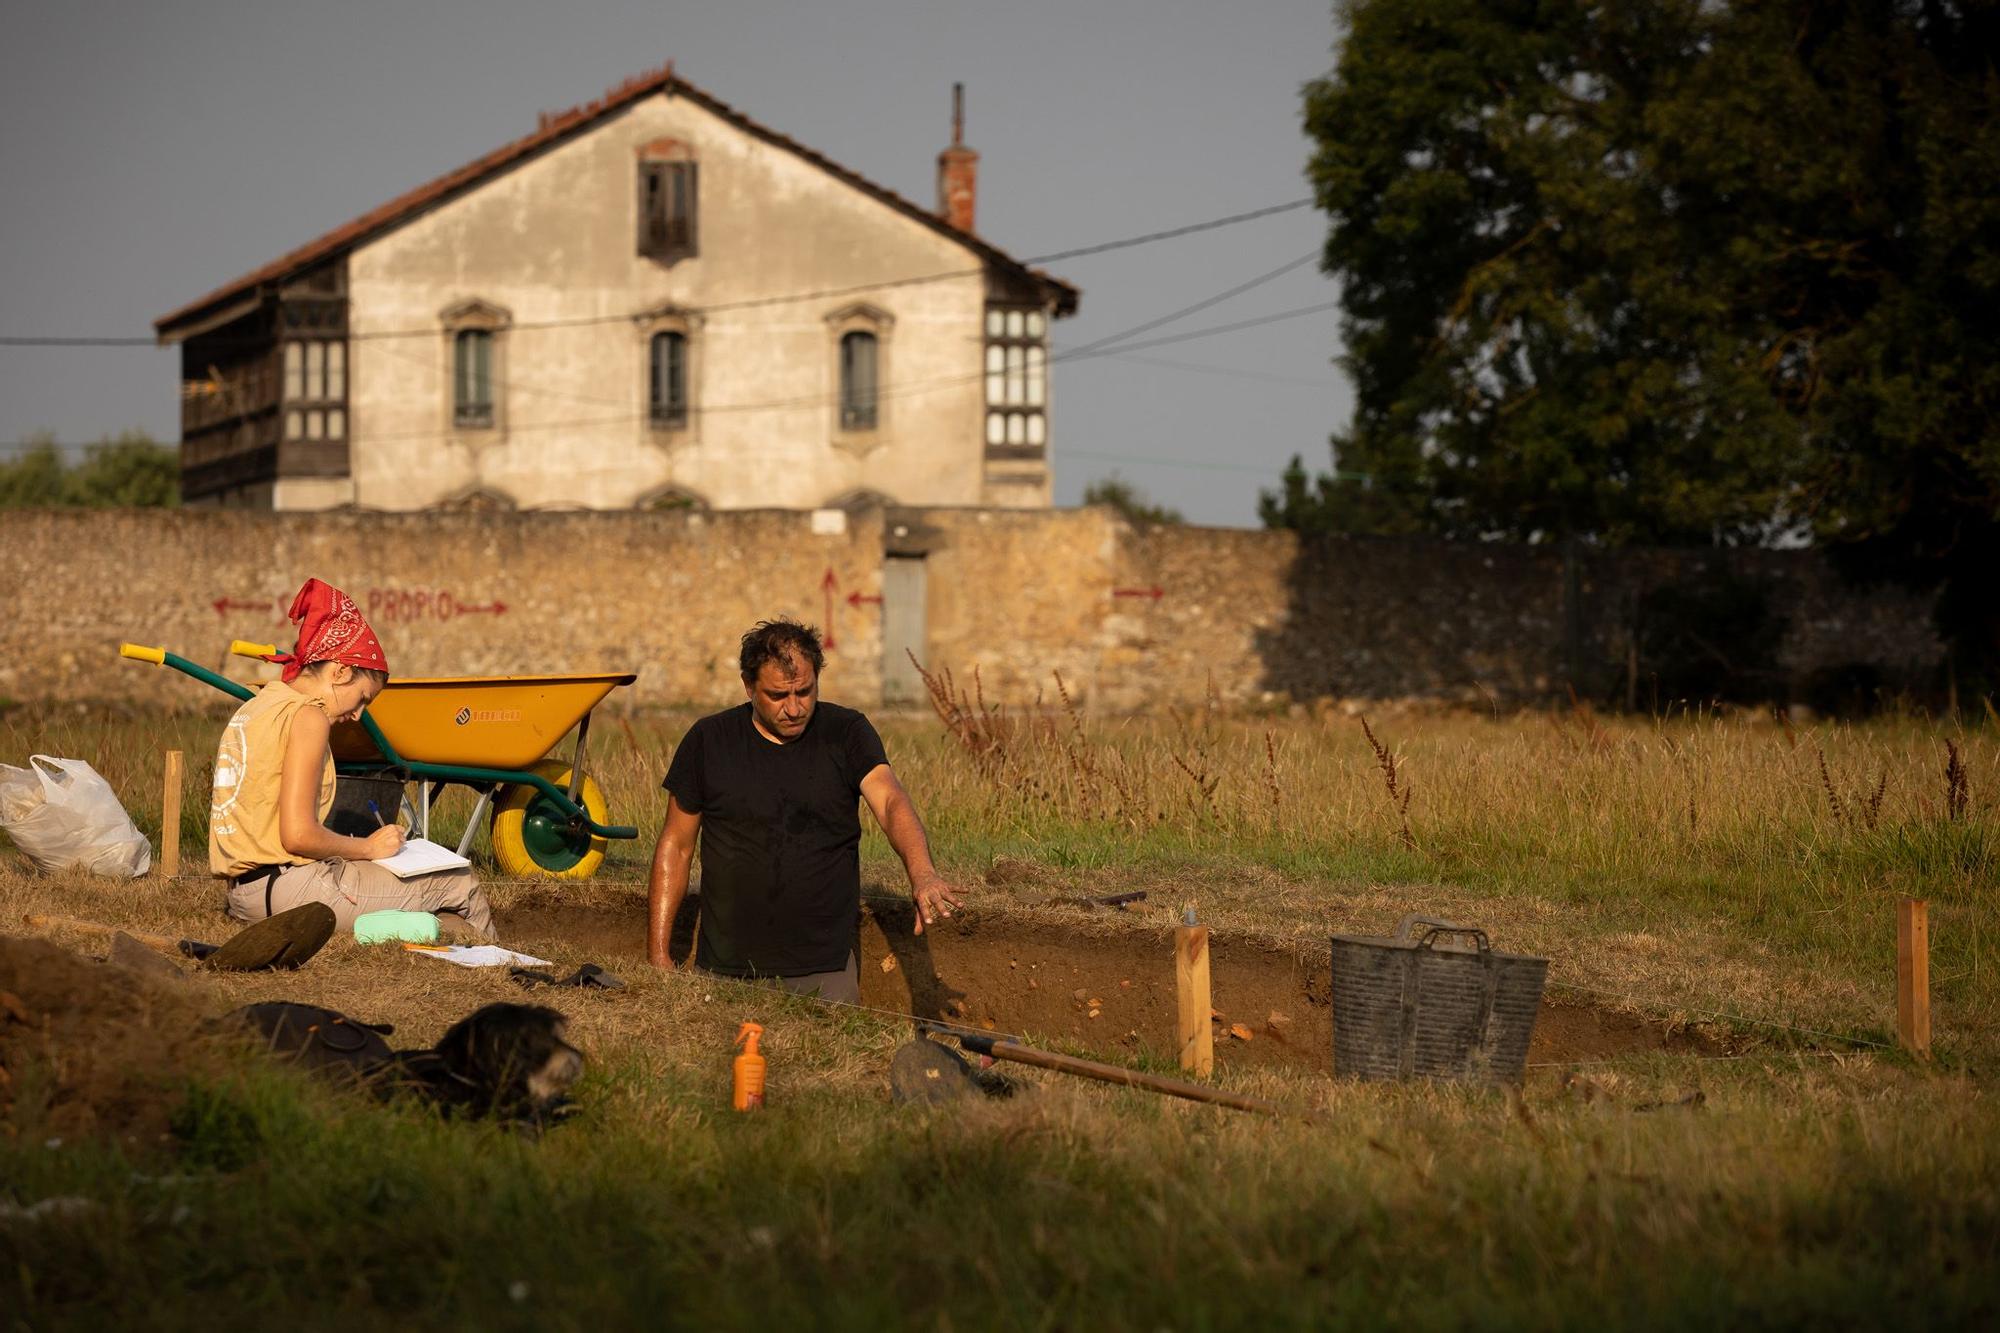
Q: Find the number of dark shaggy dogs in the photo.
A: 1